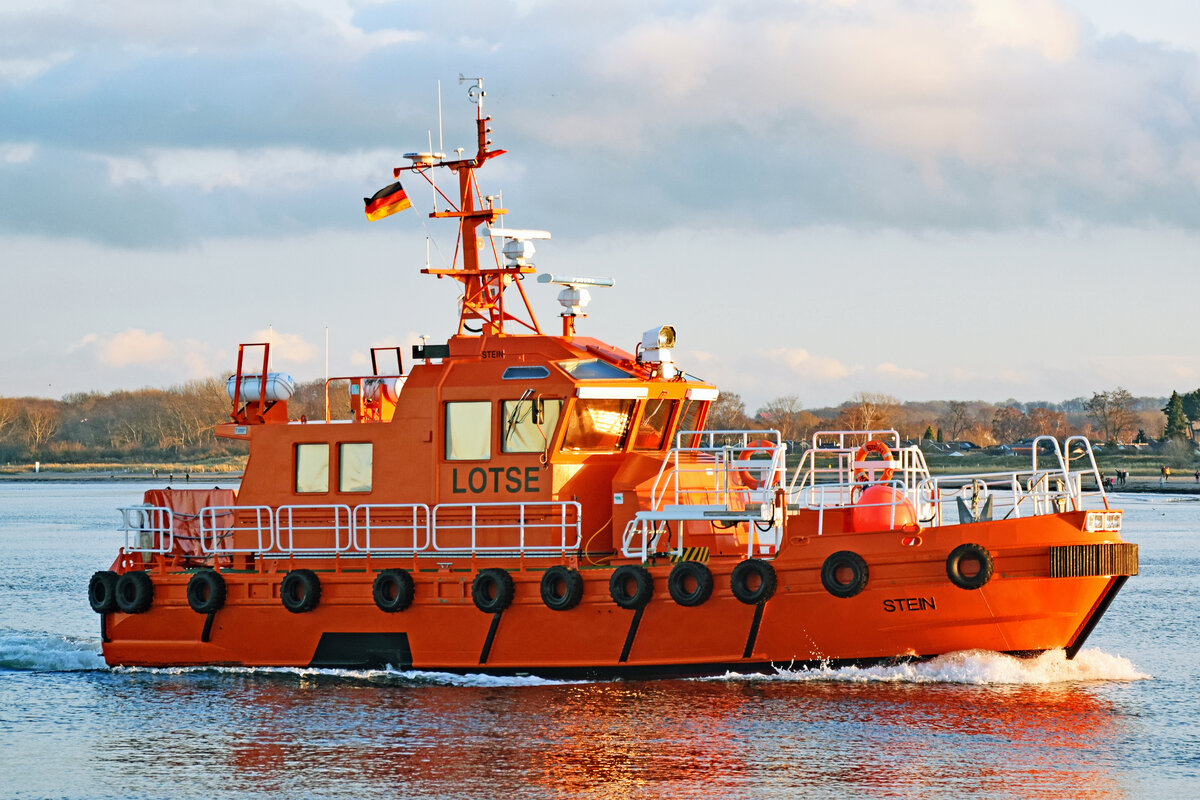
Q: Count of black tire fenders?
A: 12